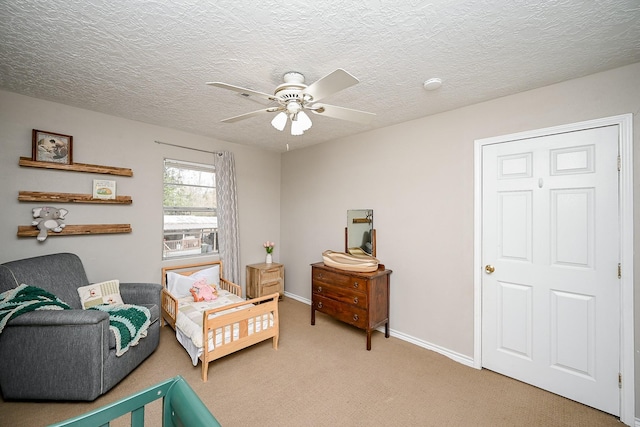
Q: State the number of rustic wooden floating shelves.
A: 3